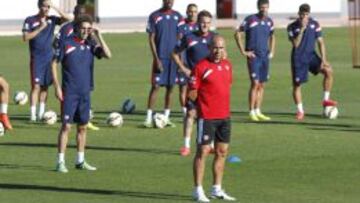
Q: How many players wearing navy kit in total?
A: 8